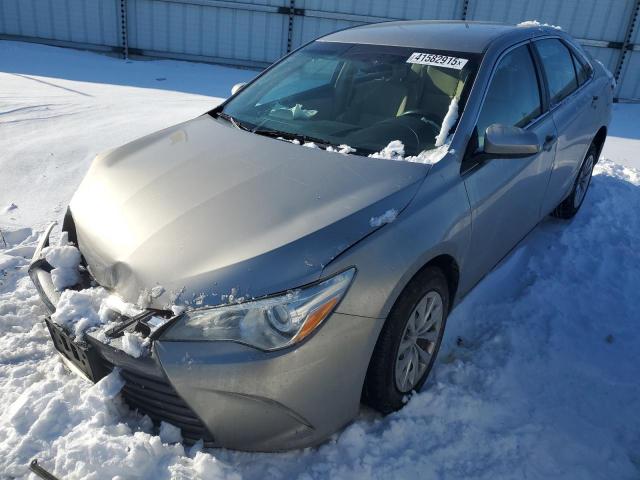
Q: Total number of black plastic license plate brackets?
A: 1